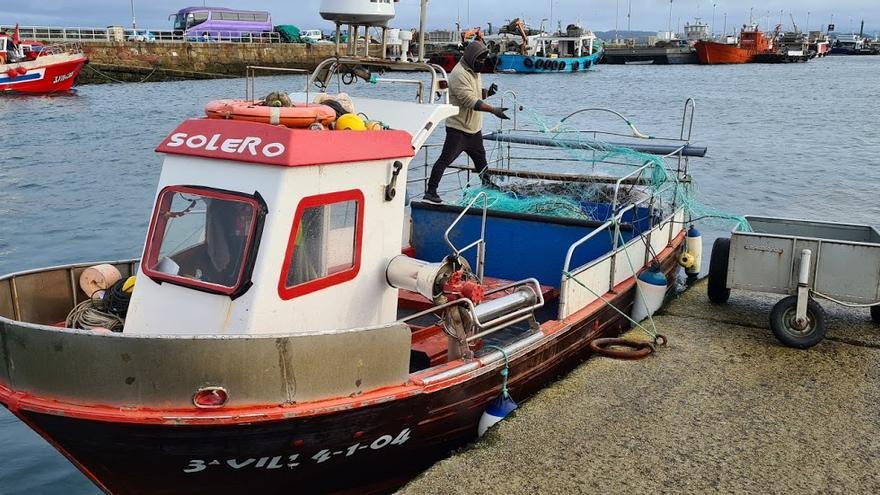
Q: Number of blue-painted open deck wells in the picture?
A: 1